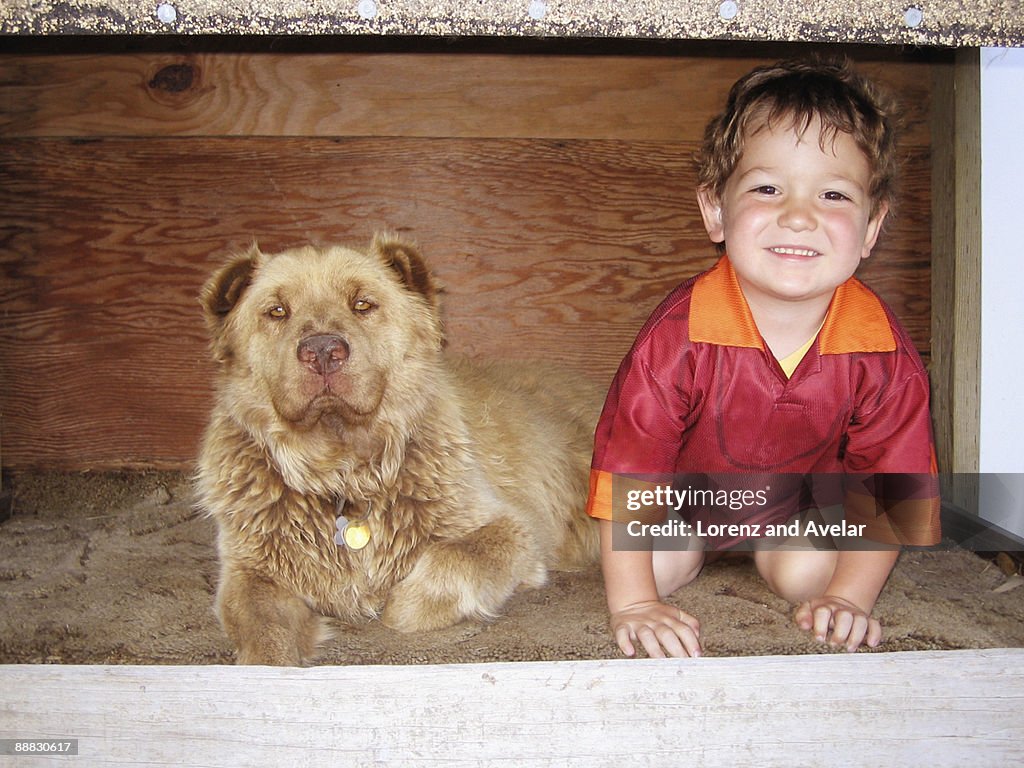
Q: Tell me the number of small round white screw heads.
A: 5